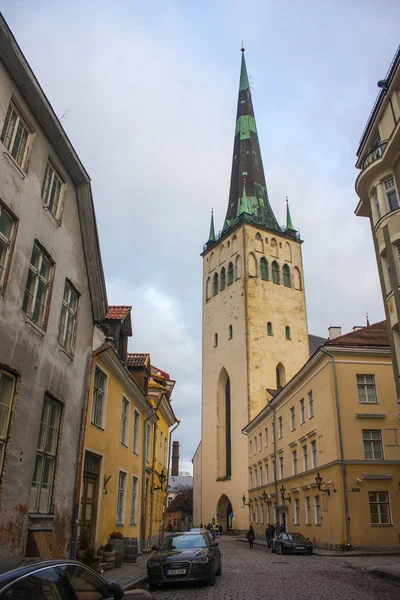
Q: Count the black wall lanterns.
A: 5